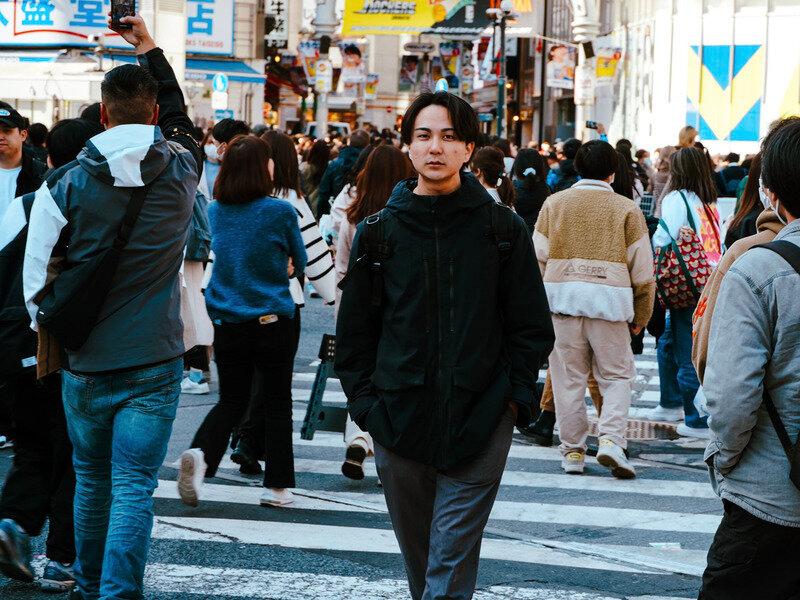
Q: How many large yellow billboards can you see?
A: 1